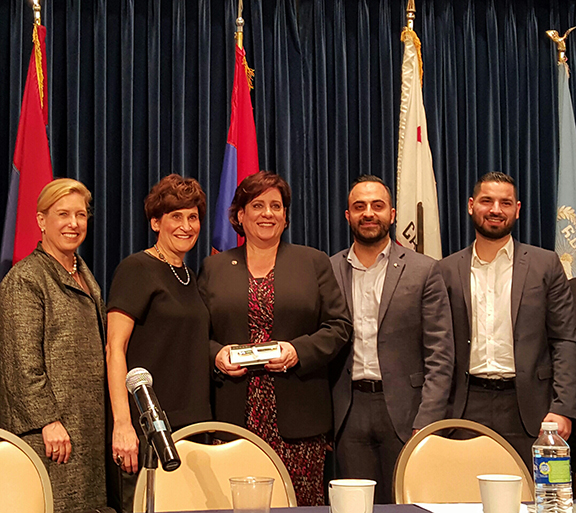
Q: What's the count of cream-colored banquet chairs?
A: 3